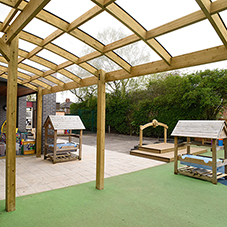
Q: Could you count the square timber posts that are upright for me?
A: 3